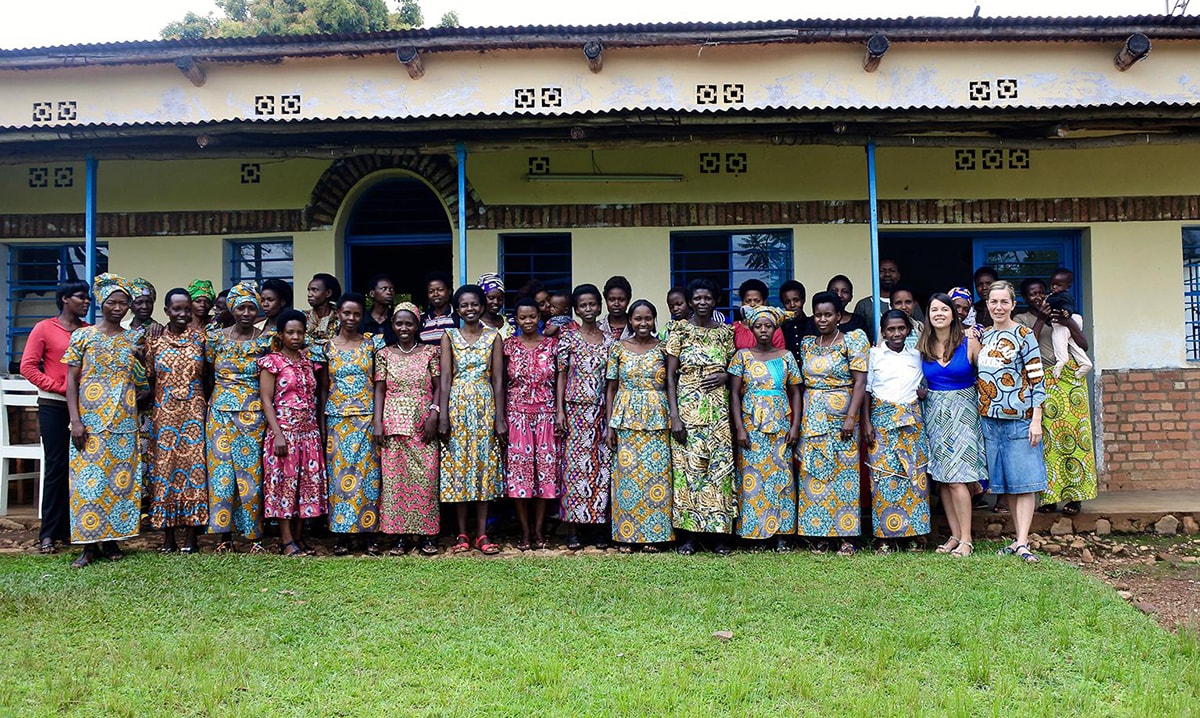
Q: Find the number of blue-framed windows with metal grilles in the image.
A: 5